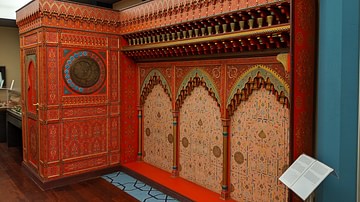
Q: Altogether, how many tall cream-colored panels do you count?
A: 3